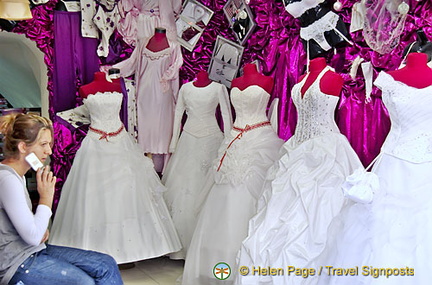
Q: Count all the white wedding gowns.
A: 5